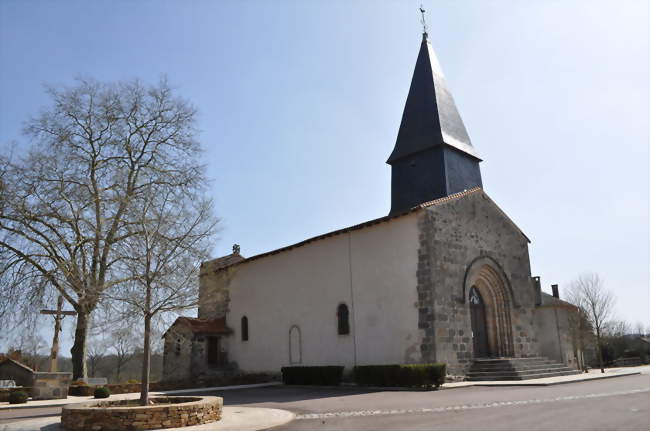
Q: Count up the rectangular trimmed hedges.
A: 2